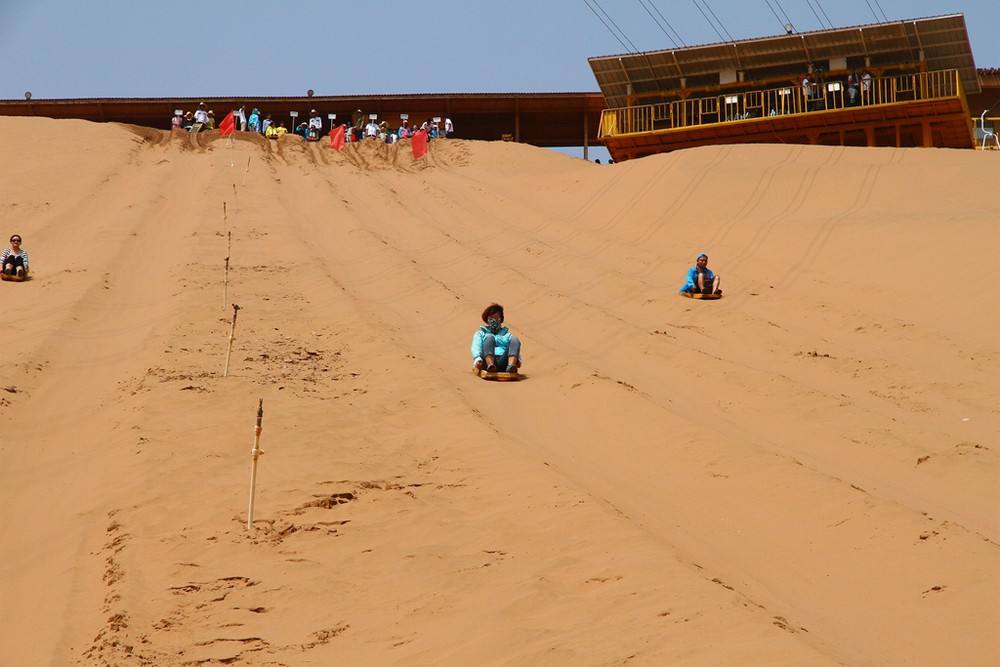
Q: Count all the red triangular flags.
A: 3